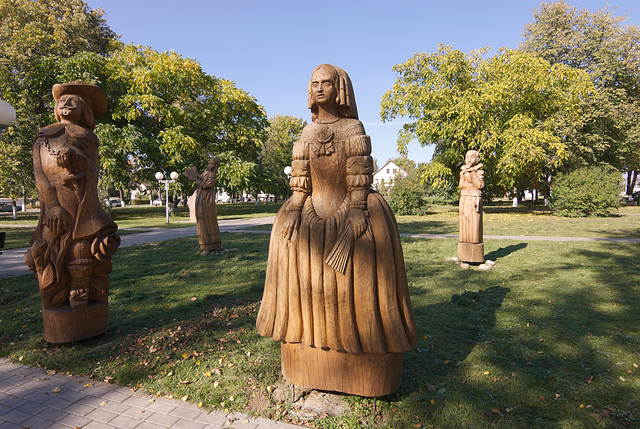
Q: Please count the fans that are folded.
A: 1